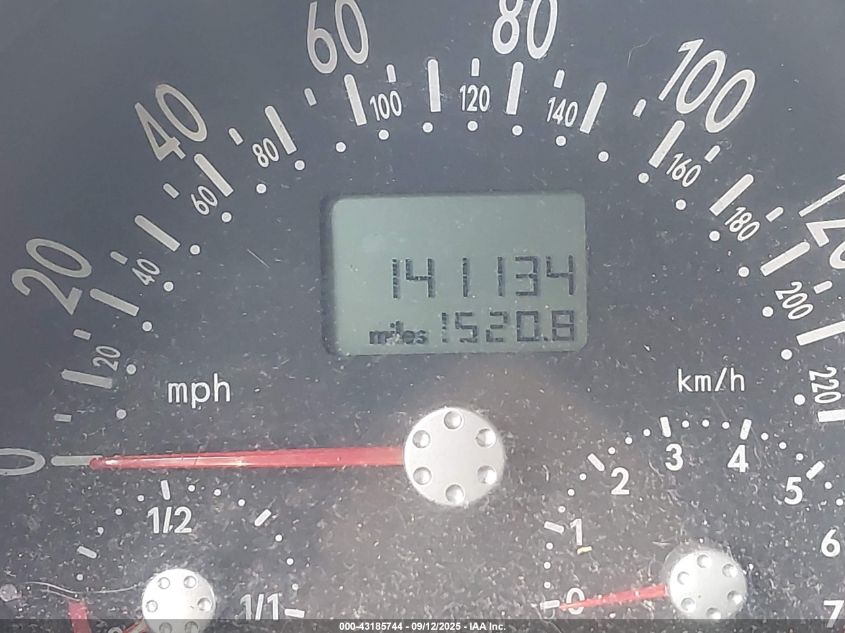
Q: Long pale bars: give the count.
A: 15